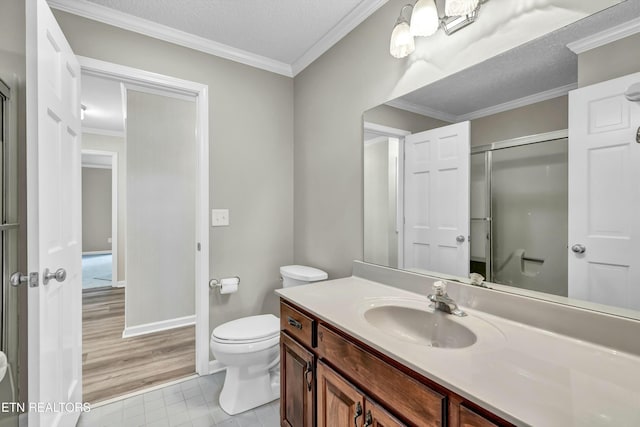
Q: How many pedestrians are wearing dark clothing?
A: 0